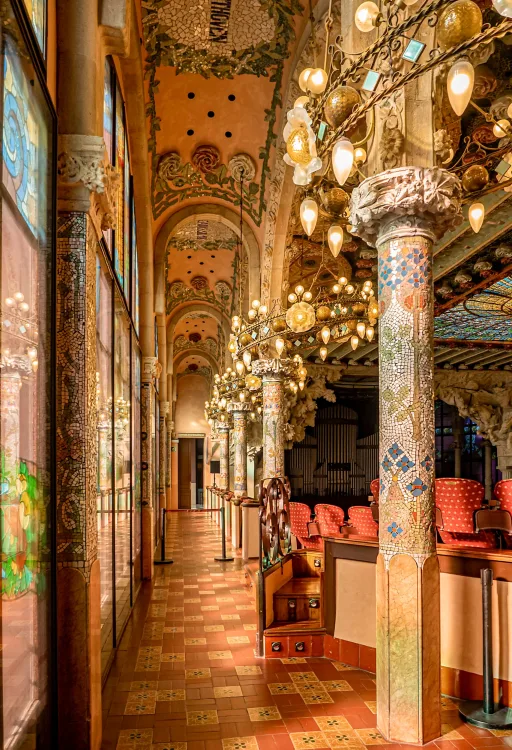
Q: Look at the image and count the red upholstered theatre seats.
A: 6